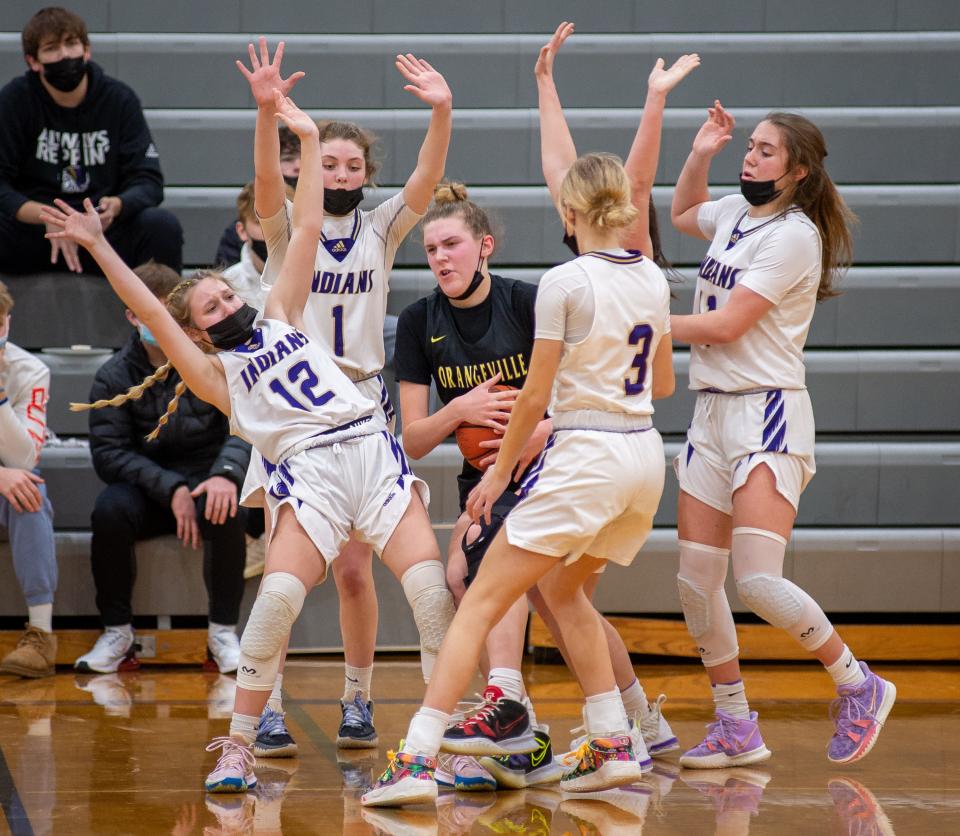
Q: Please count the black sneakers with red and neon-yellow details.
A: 2